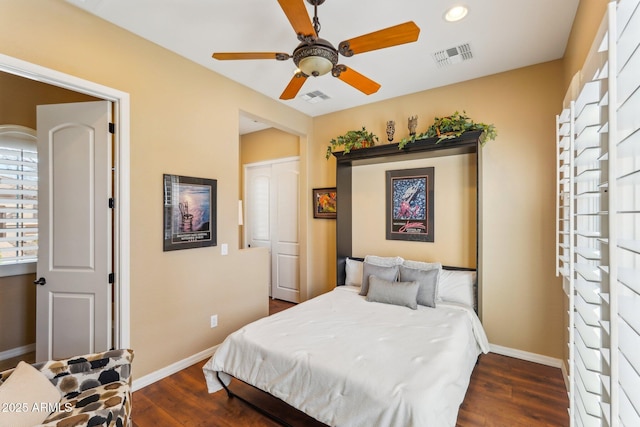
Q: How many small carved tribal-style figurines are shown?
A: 2